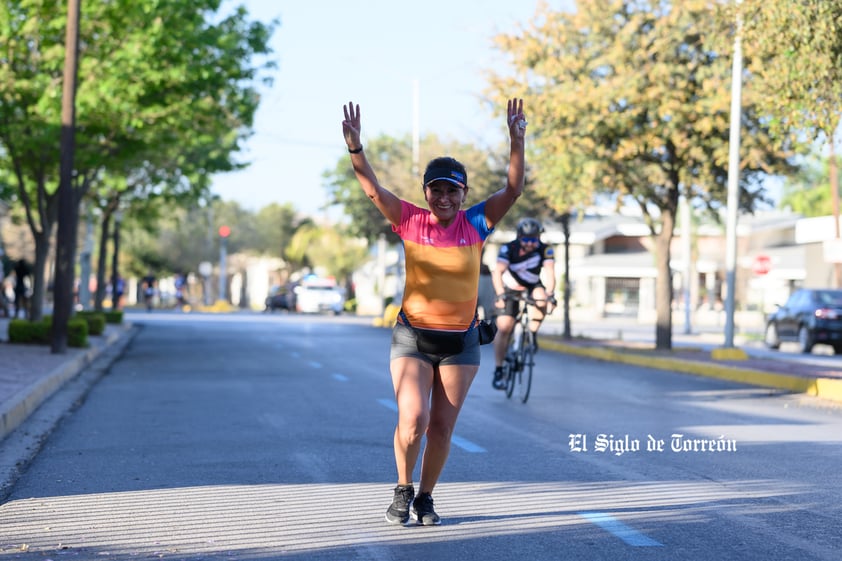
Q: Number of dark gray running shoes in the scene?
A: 2